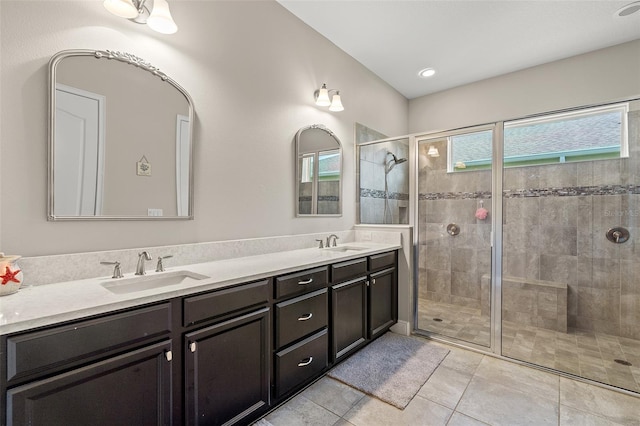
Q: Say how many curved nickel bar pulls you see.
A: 3